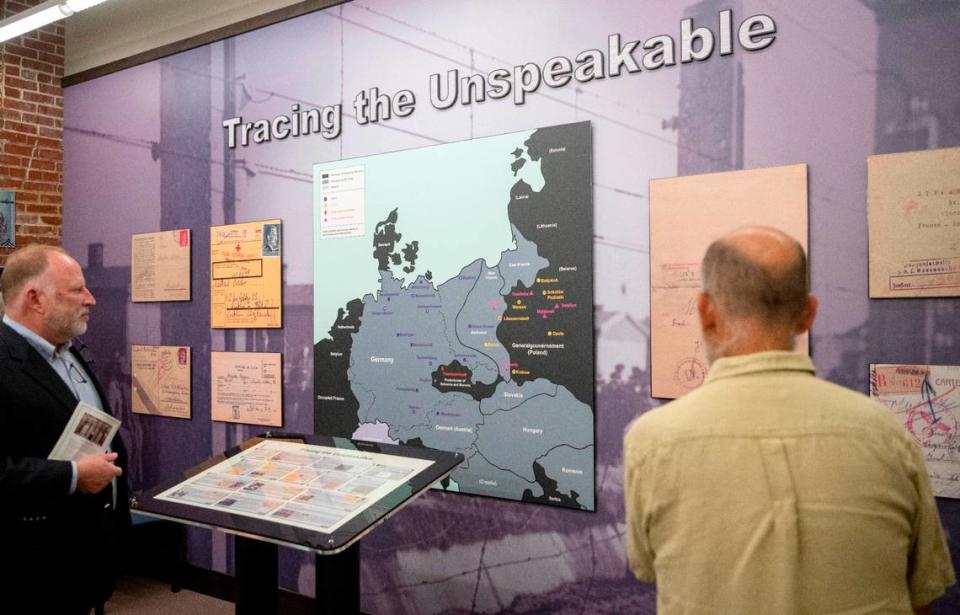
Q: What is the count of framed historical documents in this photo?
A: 7